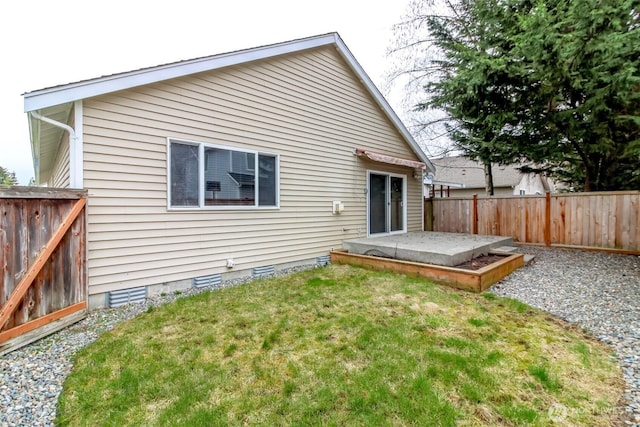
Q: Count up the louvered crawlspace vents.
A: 4